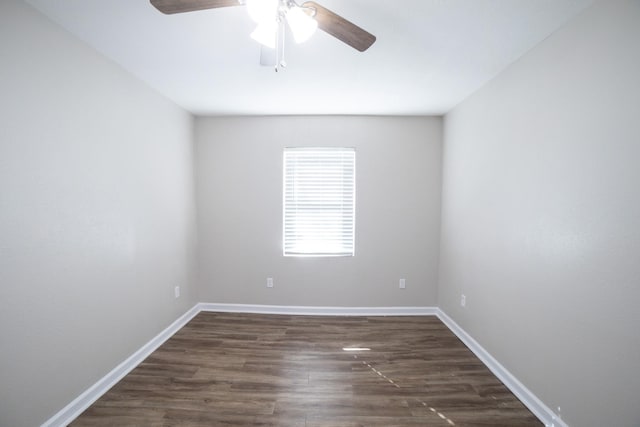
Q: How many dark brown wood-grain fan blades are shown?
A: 2